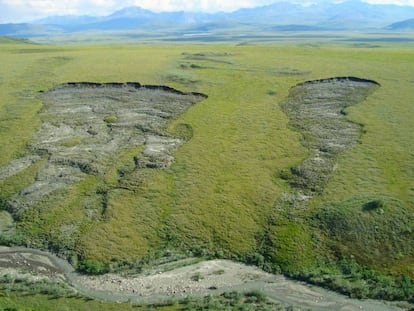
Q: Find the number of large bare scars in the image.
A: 2